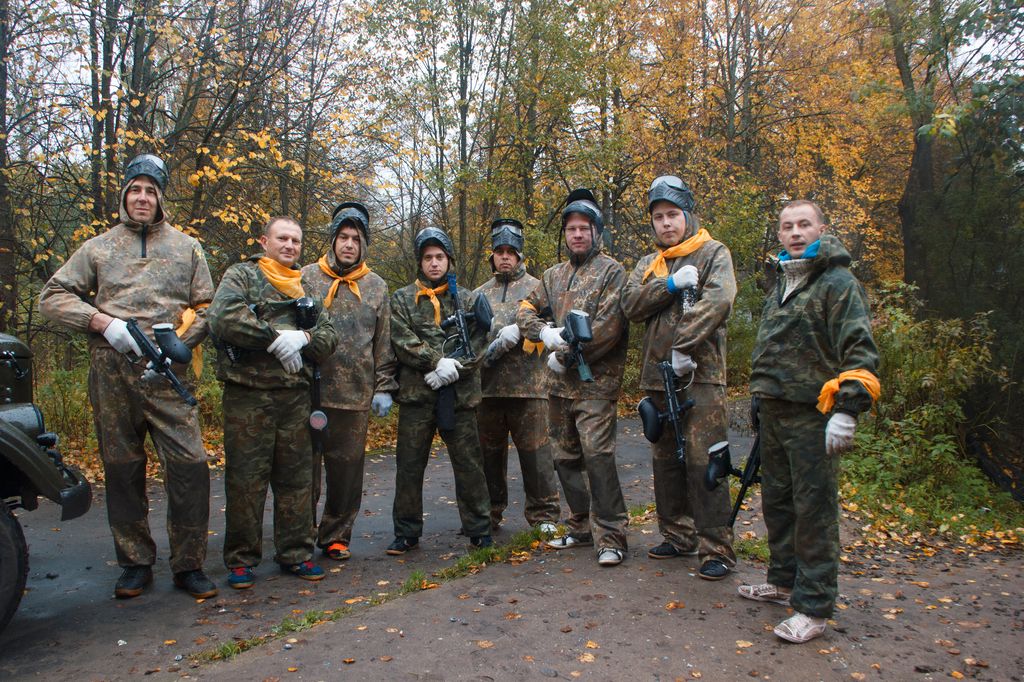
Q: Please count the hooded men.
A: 6